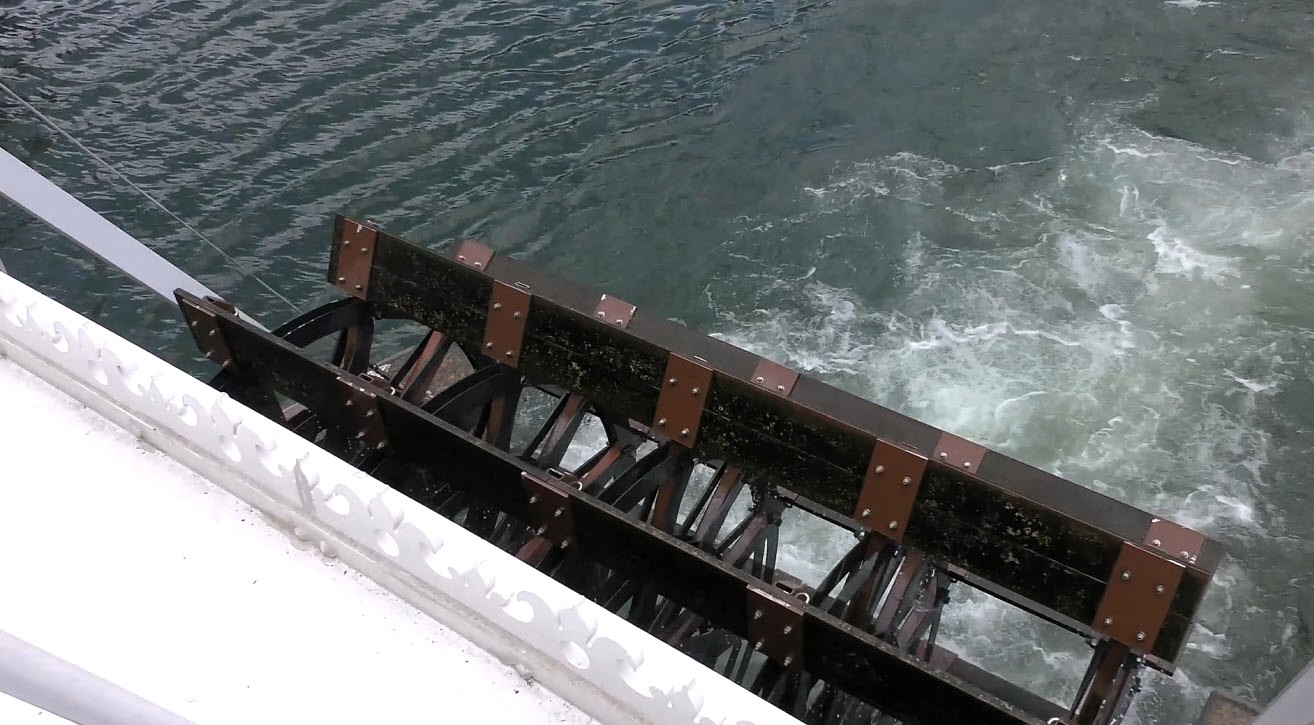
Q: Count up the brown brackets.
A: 14